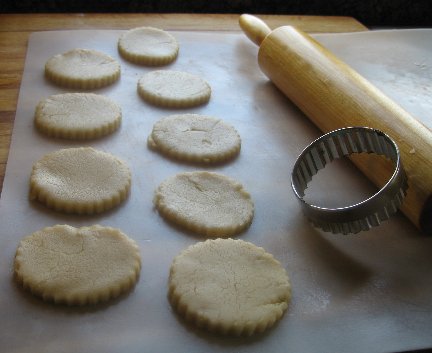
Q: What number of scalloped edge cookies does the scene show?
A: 9